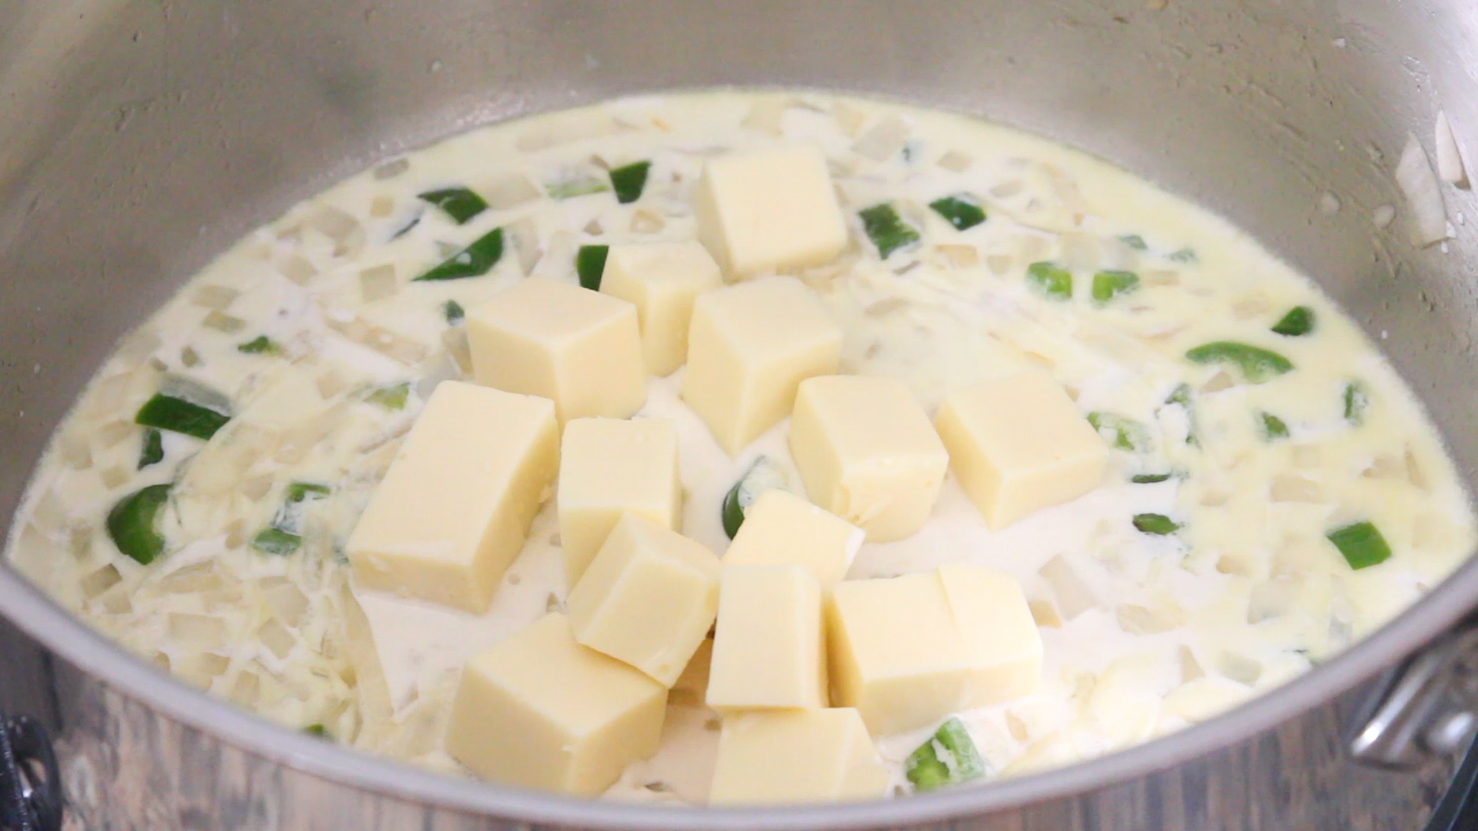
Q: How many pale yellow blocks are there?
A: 14